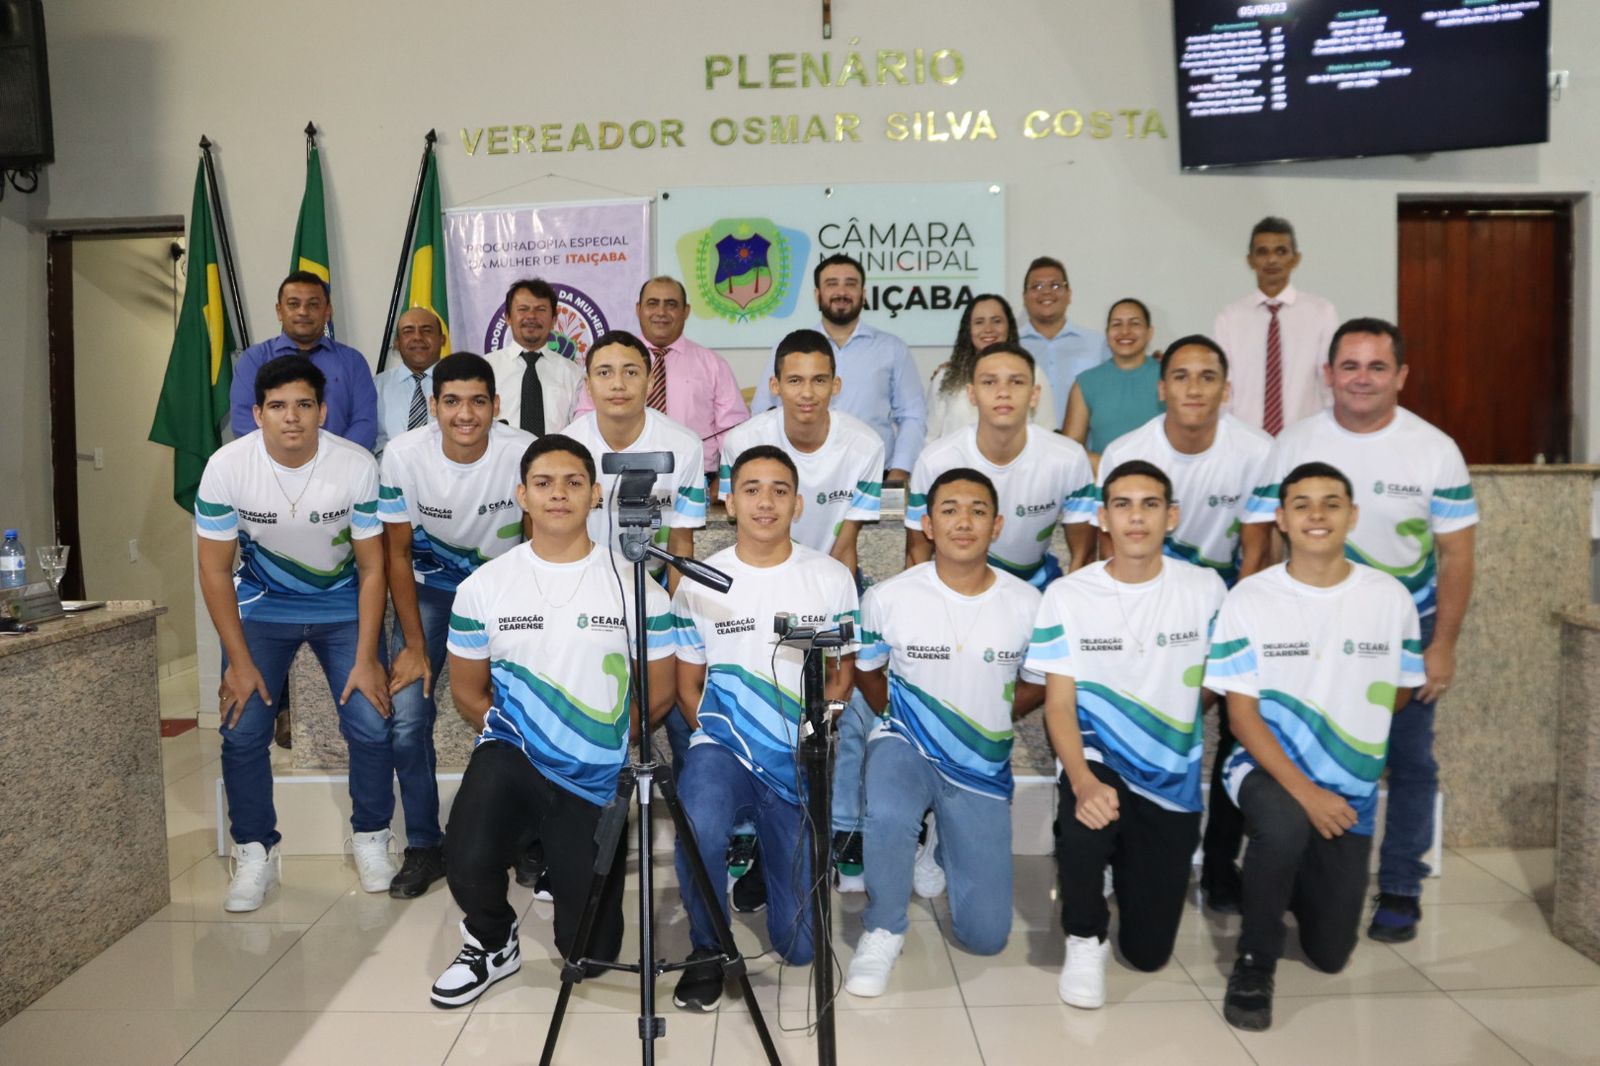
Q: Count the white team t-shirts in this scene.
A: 12